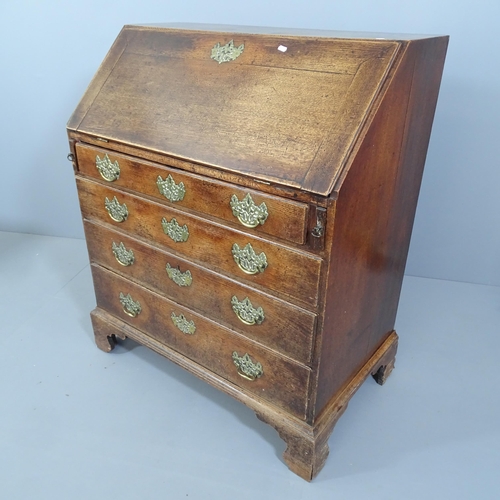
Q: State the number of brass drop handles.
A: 8